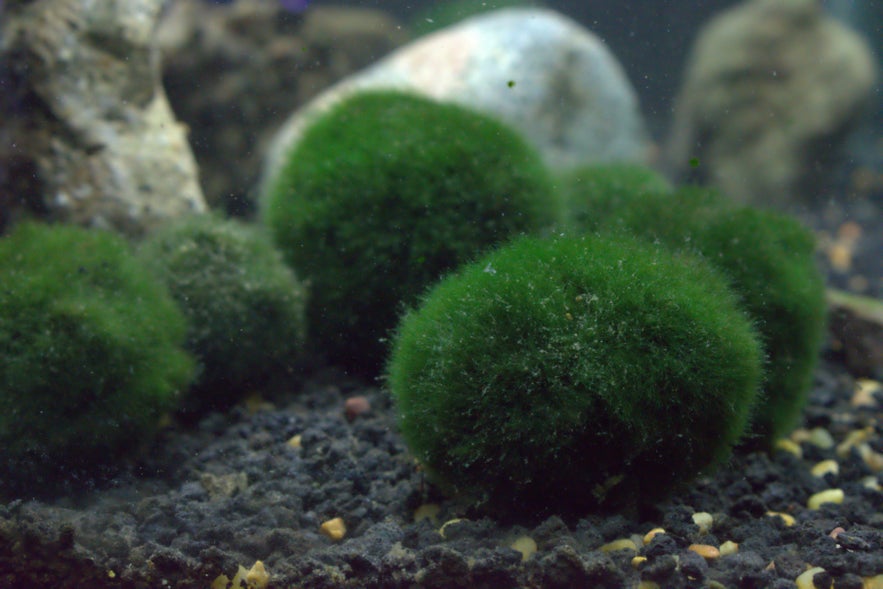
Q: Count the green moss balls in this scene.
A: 6